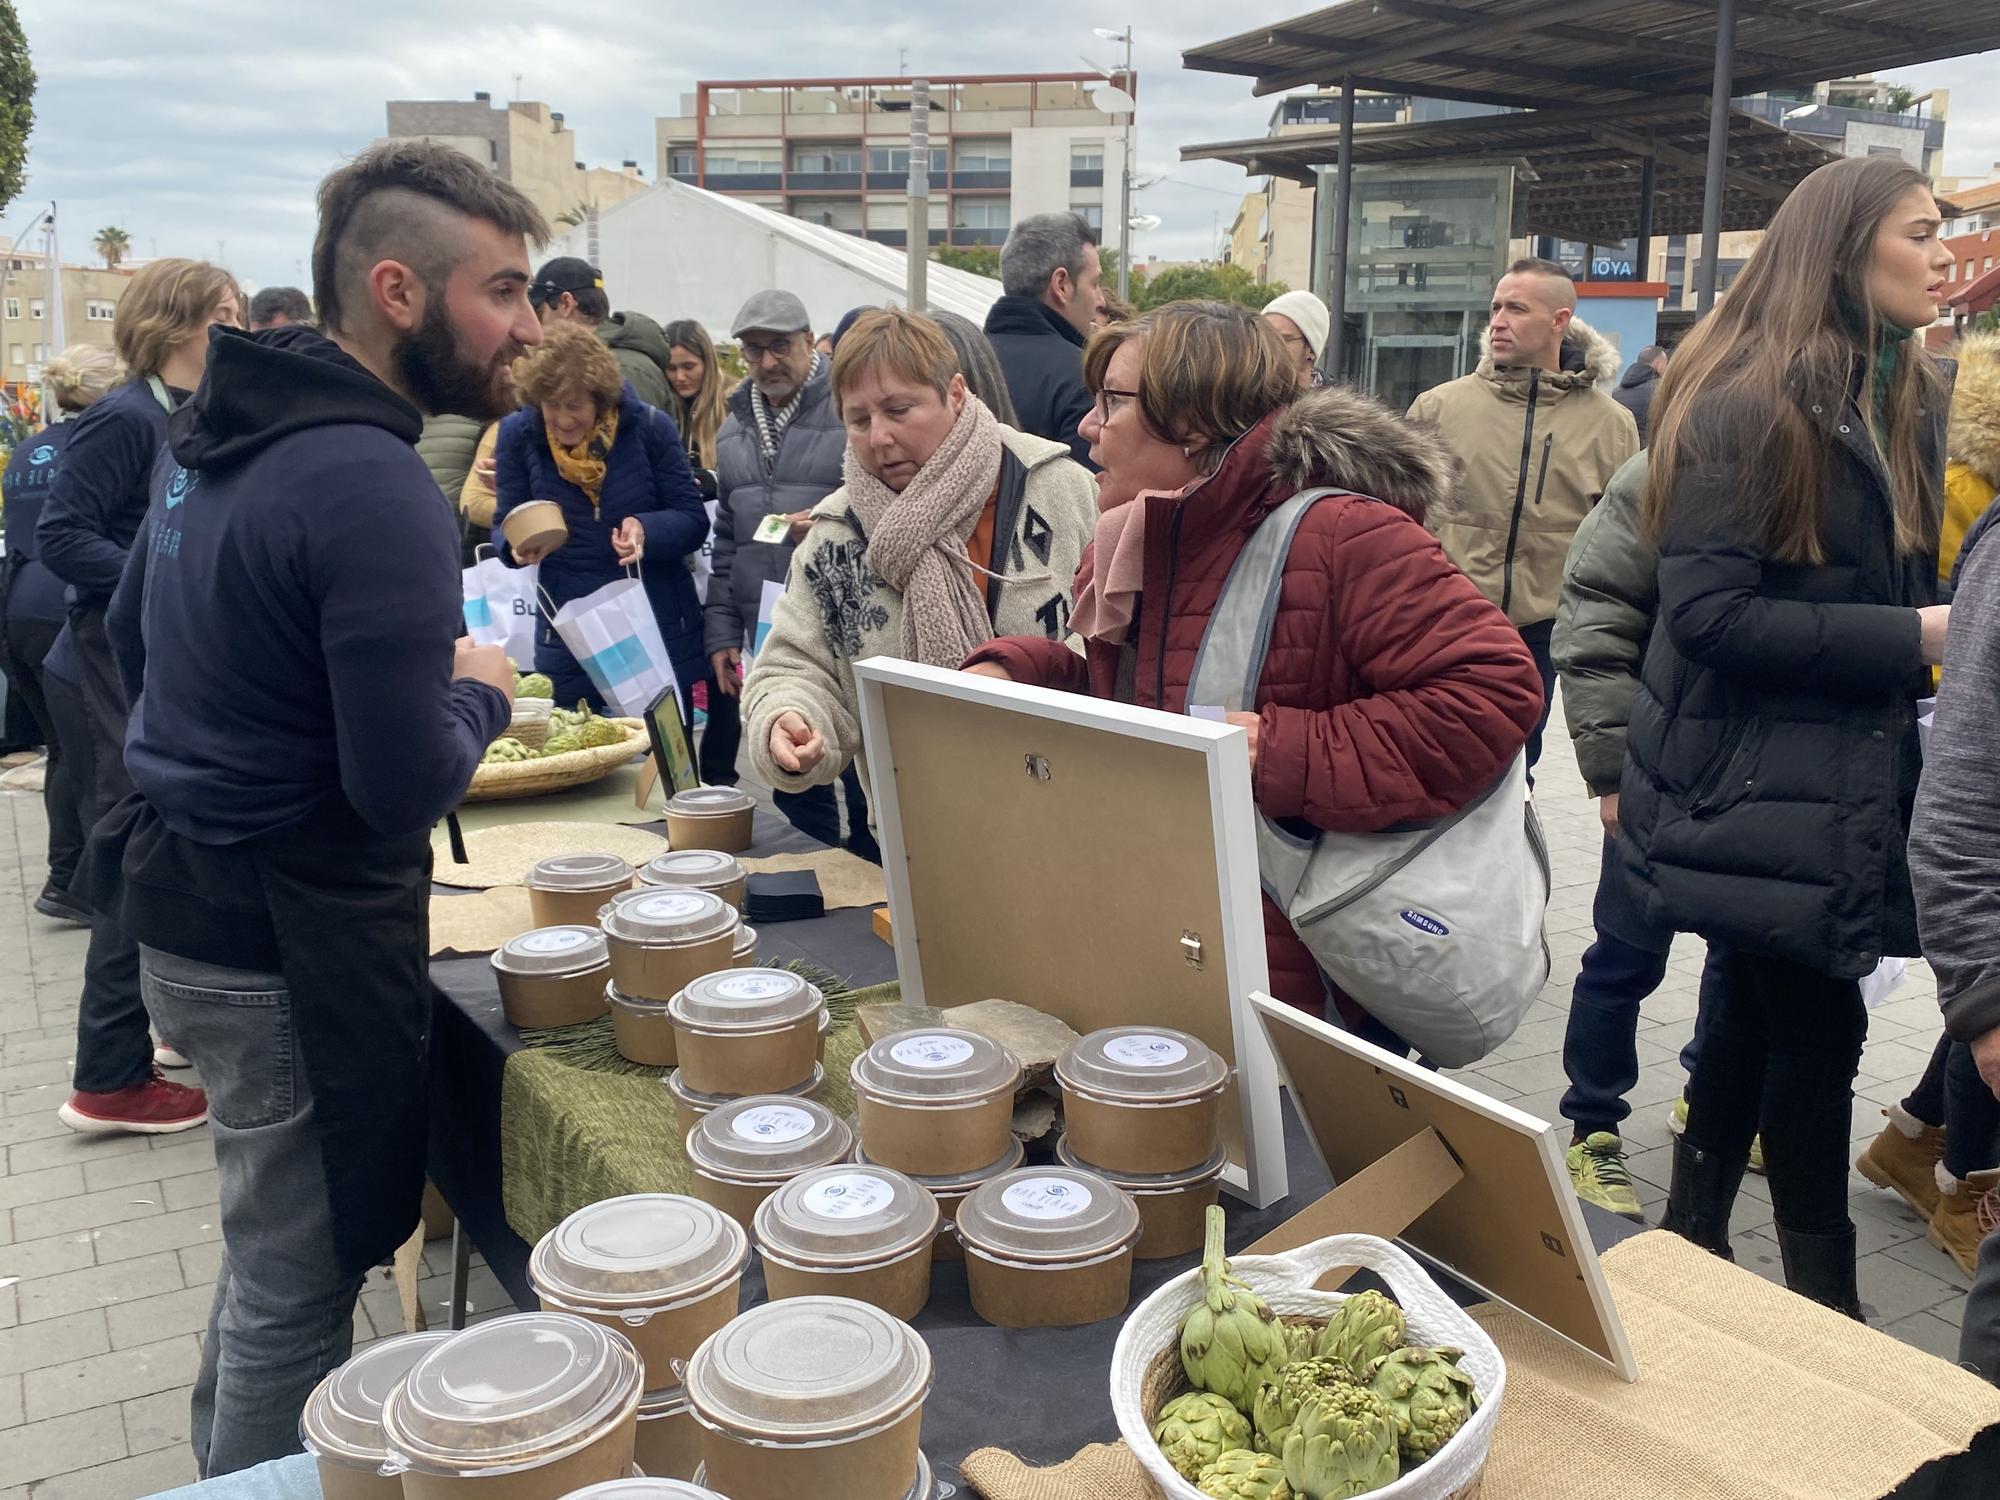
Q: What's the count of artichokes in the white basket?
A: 8